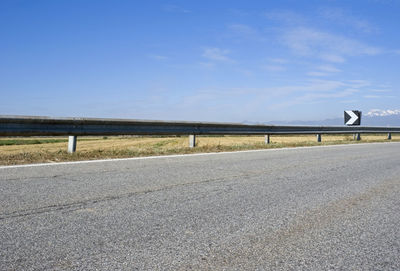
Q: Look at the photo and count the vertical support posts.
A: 6